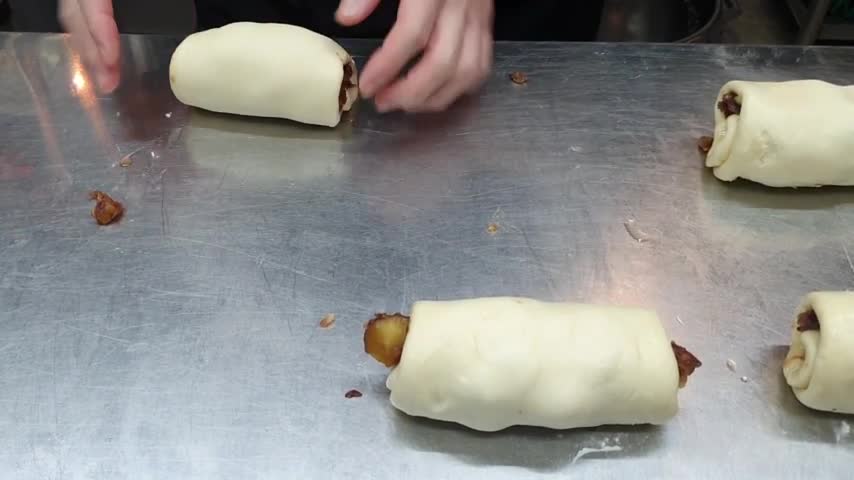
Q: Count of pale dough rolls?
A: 4